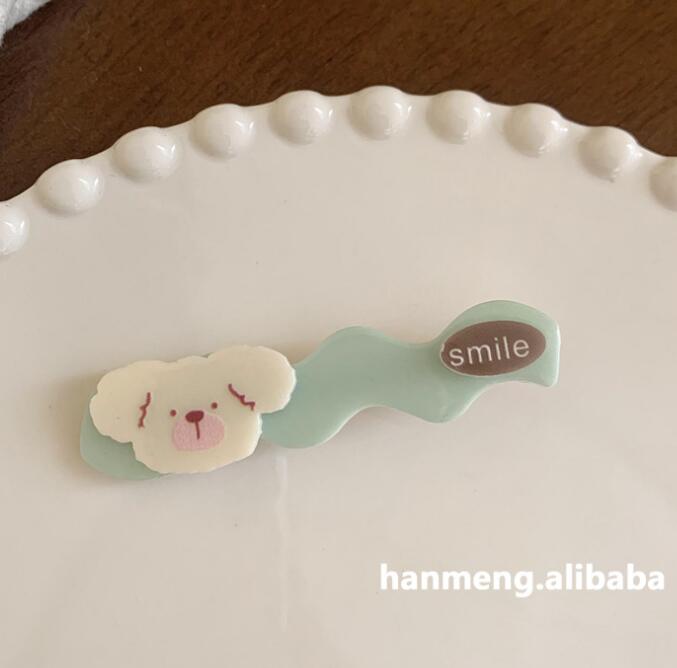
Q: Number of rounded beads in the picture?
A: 10